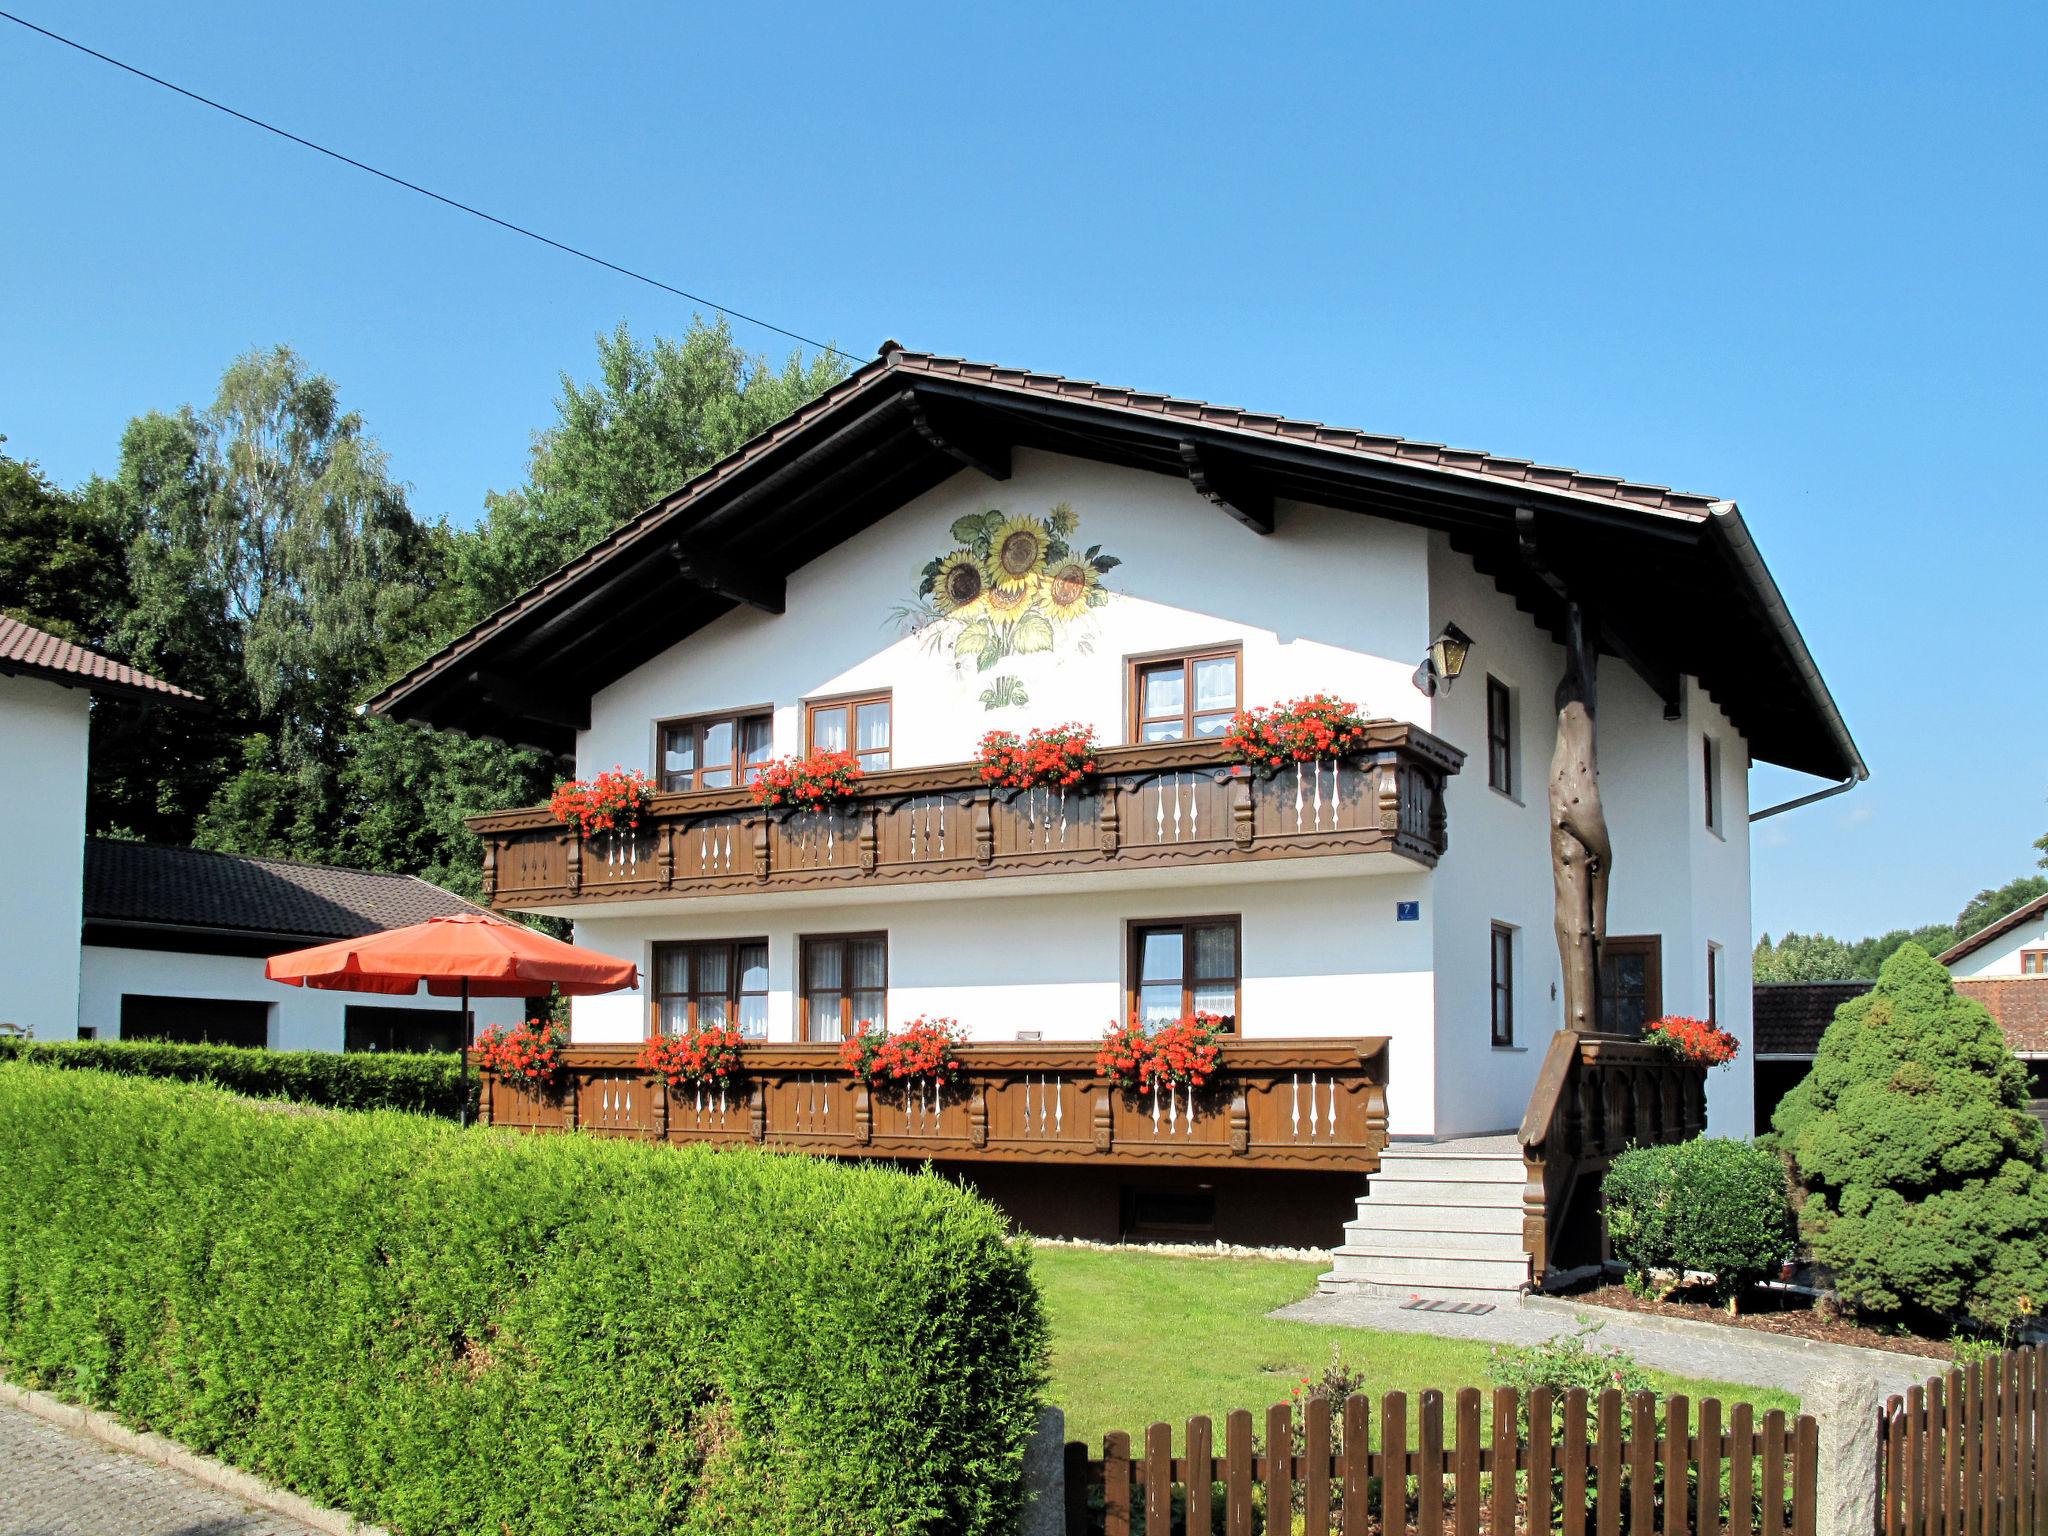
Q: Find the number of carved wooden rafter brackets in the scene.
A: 5